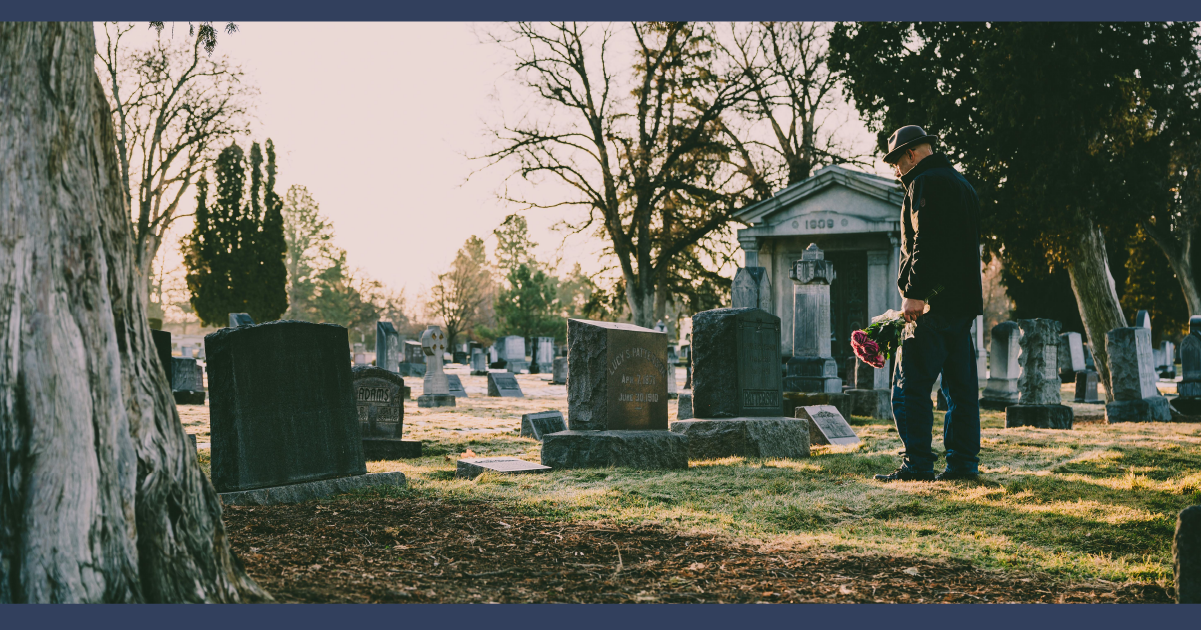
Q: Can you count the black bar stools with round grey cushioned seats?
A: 0